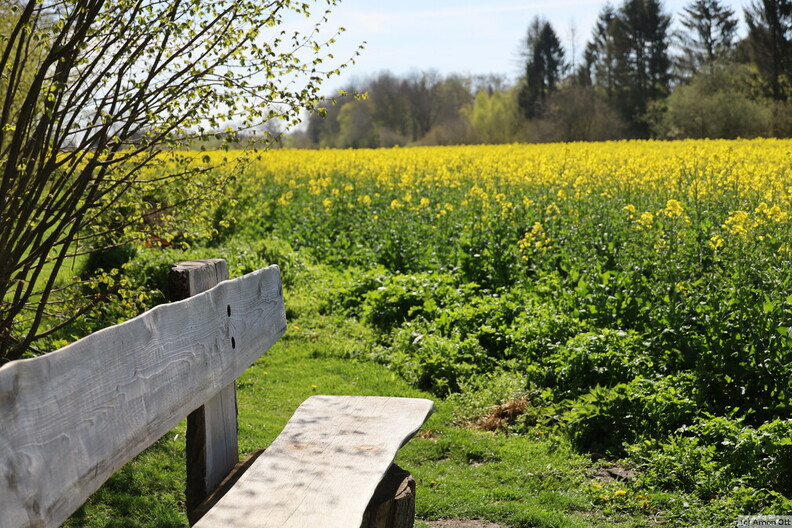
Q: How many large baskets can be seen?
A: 0